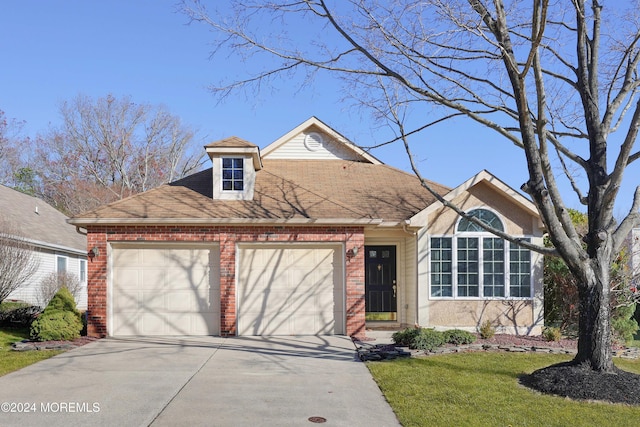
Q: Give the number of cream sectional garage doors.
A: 2